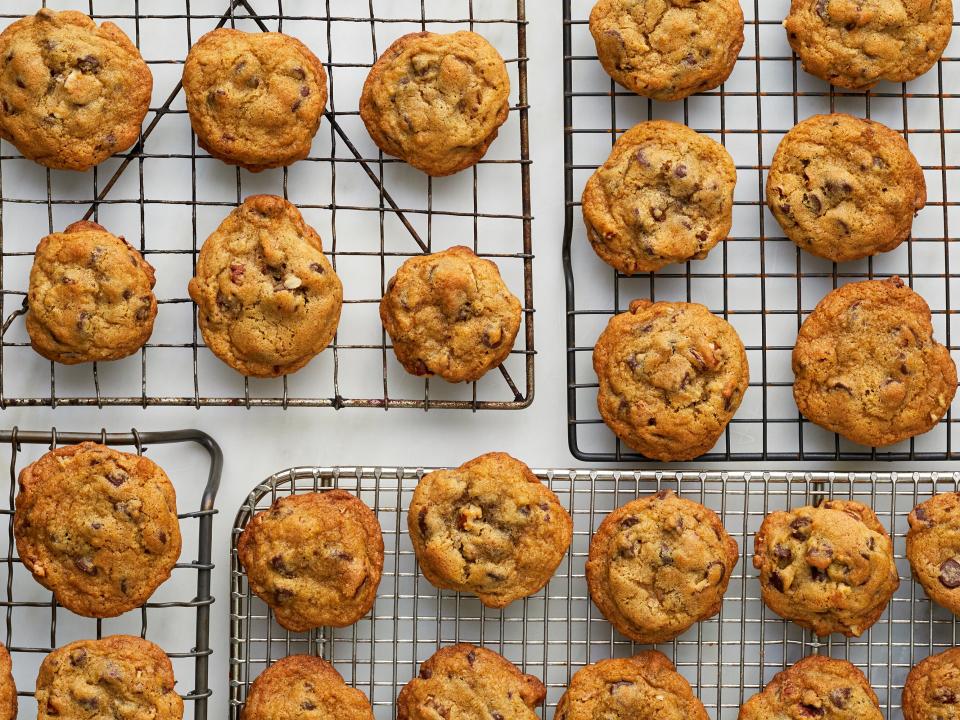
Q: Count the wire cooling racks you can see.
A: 4